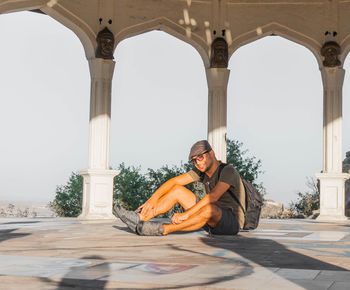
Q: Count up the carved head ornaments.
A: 3